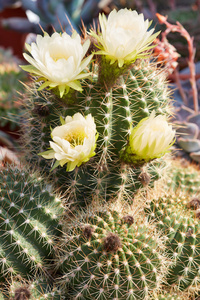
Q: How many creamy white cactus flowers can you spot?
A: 4